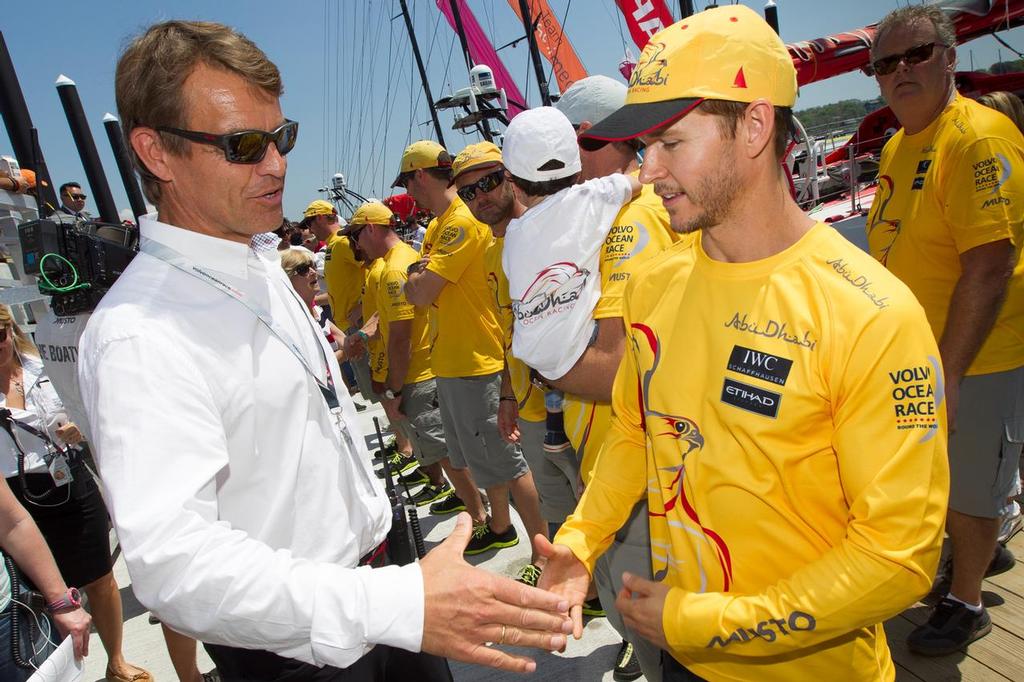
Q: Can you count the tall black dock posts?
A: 3